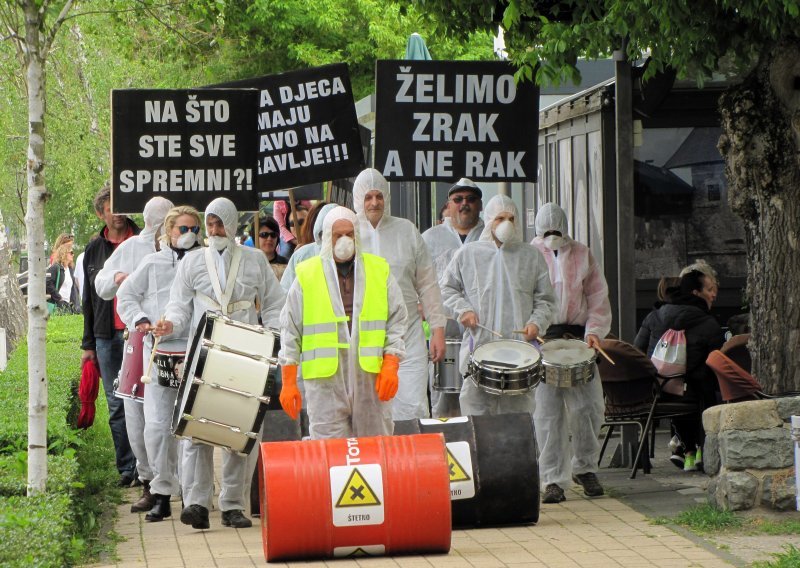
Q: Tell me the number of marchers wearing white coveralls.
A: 9